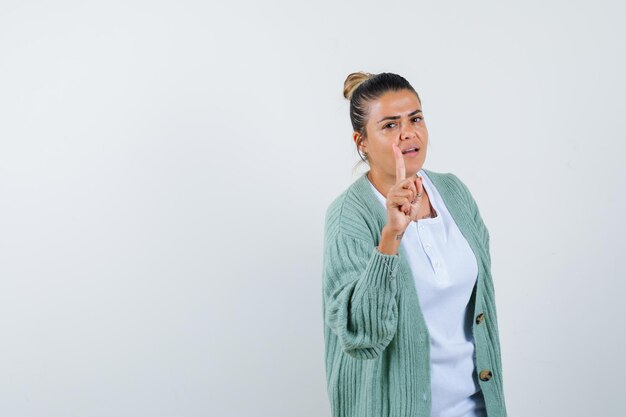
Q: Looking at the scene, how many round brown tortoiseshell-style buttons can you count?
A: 2